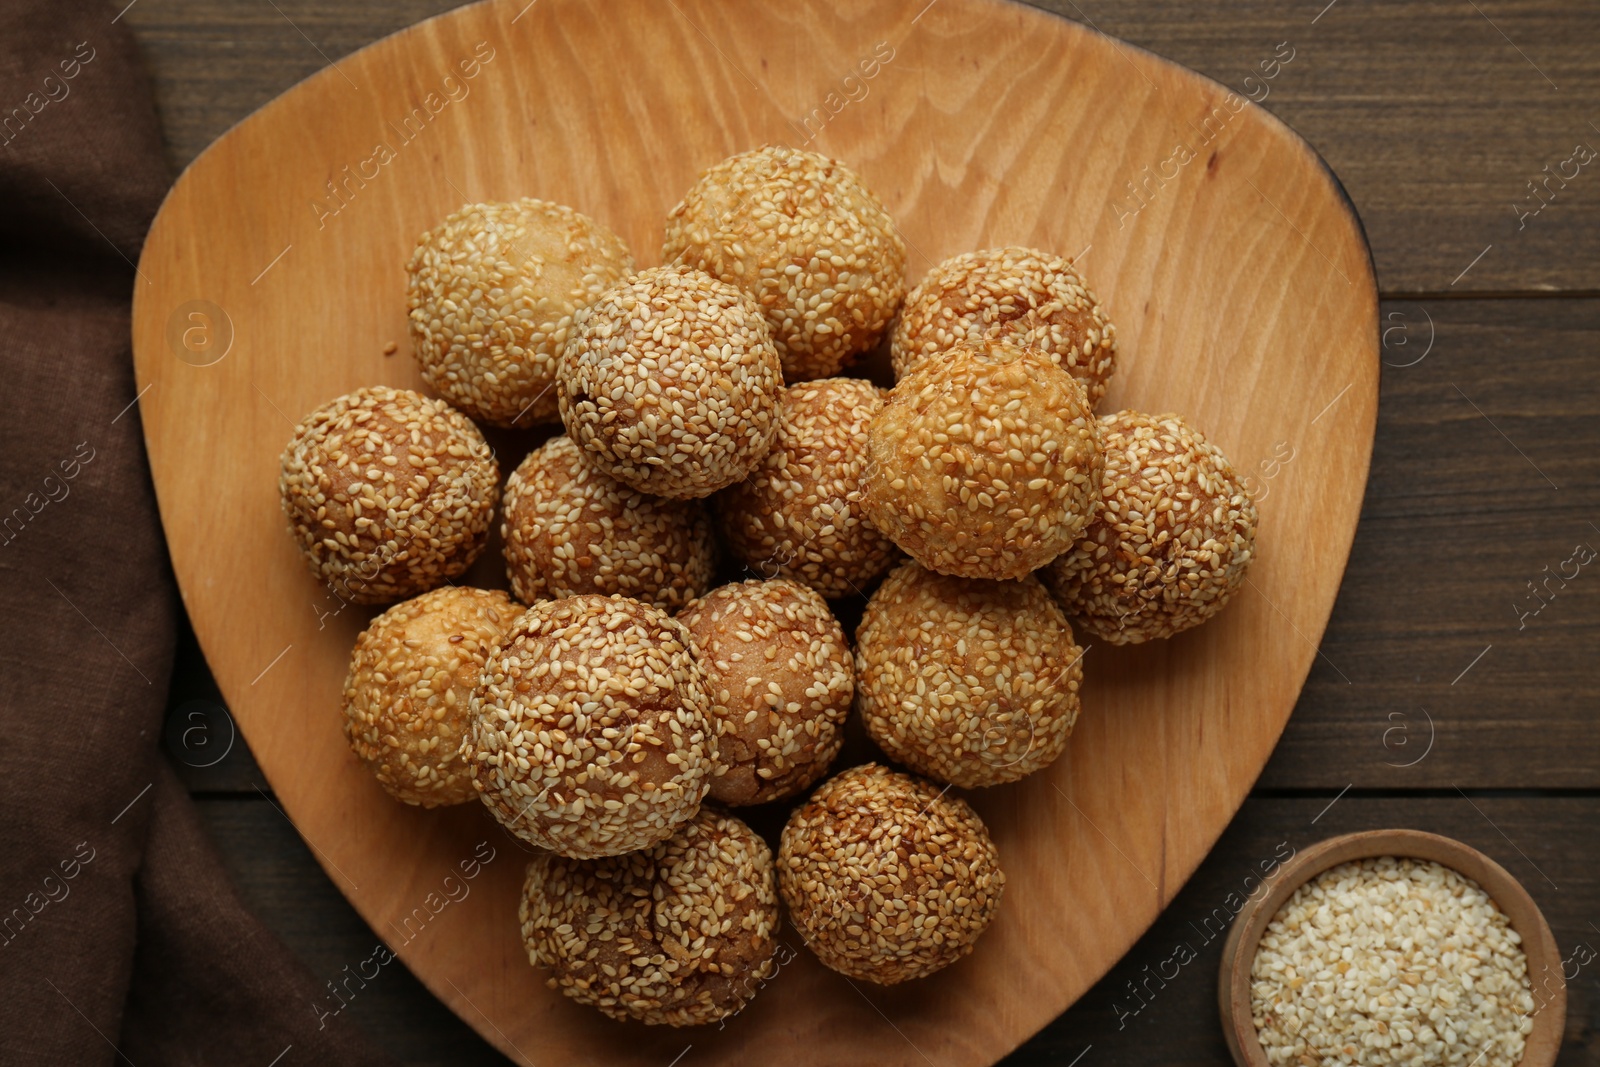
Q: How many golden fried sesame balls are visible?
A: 15